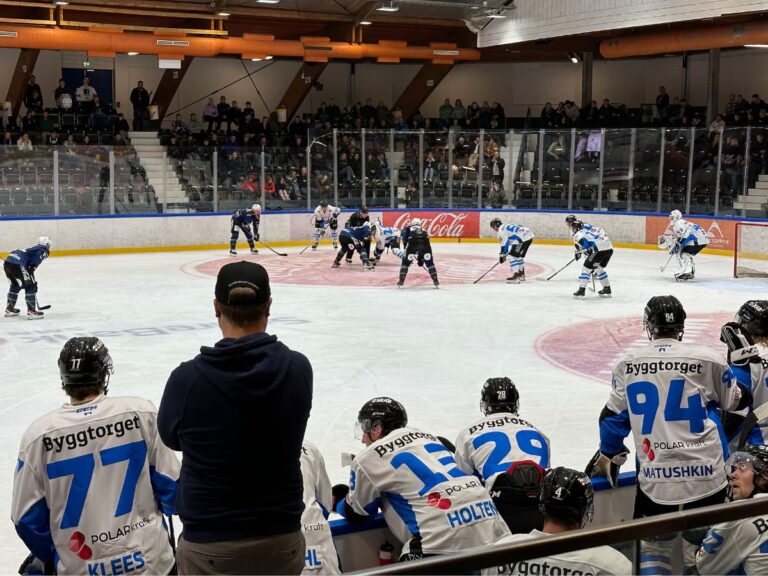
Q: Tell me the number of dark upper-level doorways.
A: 1